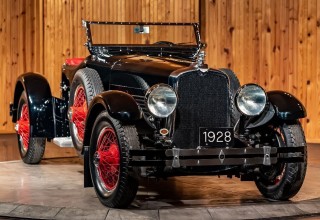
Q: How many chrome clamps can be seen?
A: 2